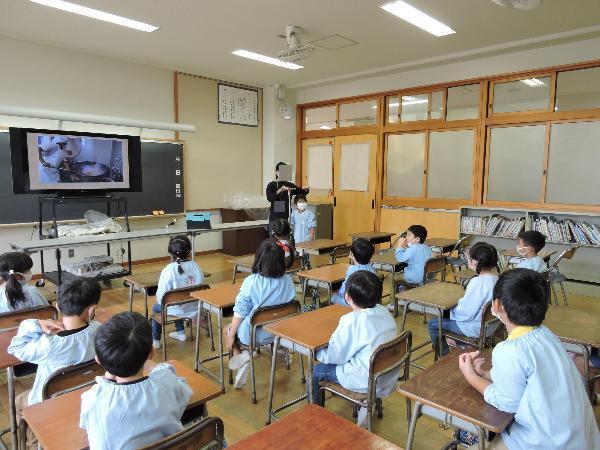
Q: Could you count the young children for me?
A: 13